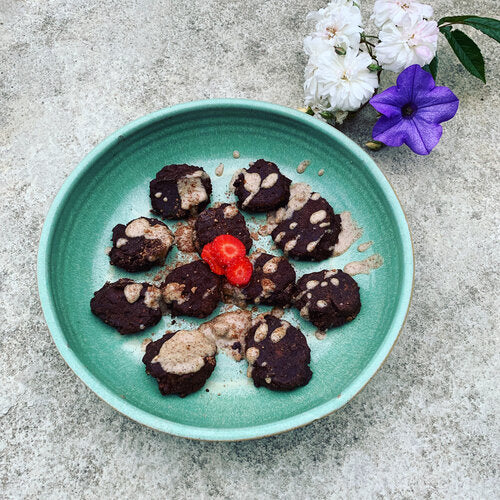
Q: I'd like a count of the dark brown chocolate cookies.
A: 11